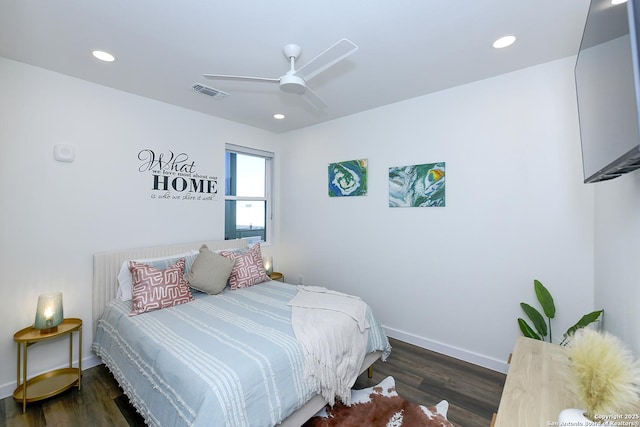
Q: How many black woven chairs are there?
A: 0